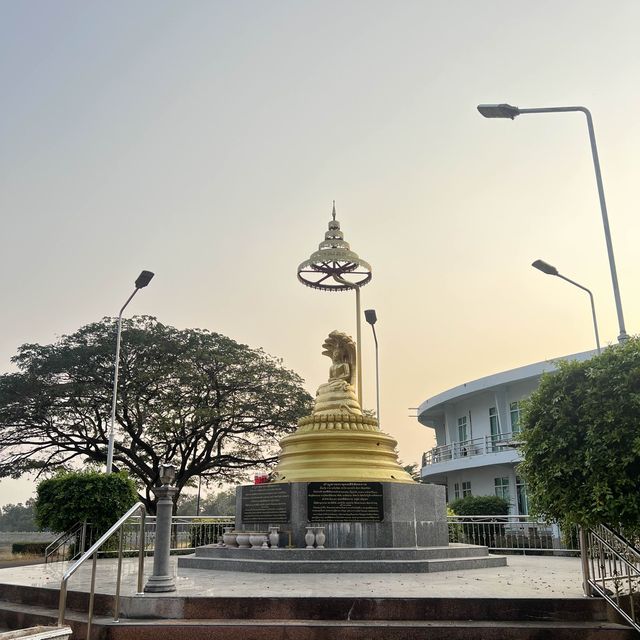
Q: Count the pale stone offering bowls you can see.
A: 3